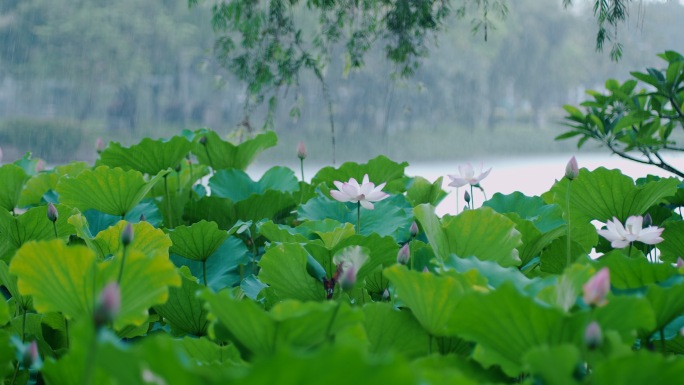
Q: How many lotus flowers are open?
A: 3